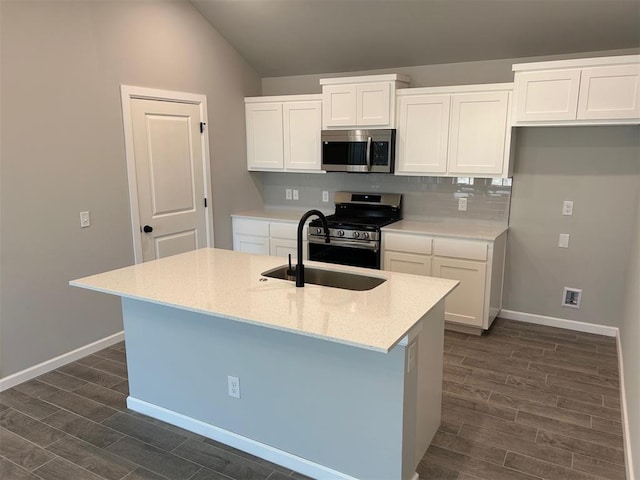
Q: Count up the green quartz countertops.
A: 0